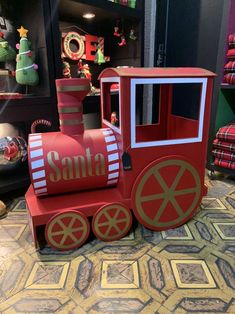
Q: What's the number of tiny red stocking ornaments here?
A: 2